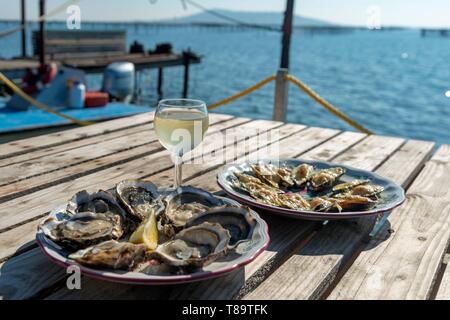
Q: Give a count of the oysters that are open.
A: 6